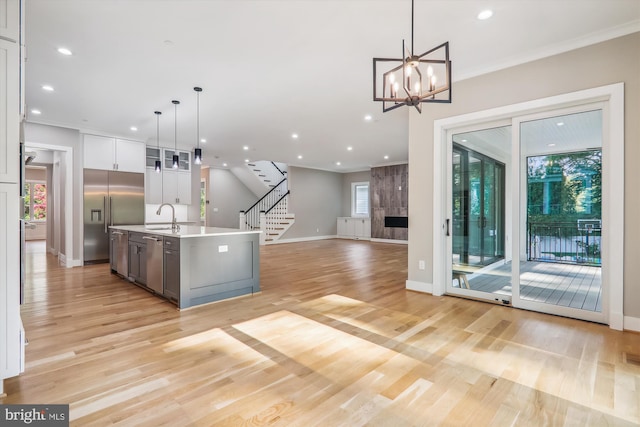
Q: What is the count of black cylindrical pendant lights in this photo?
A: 3